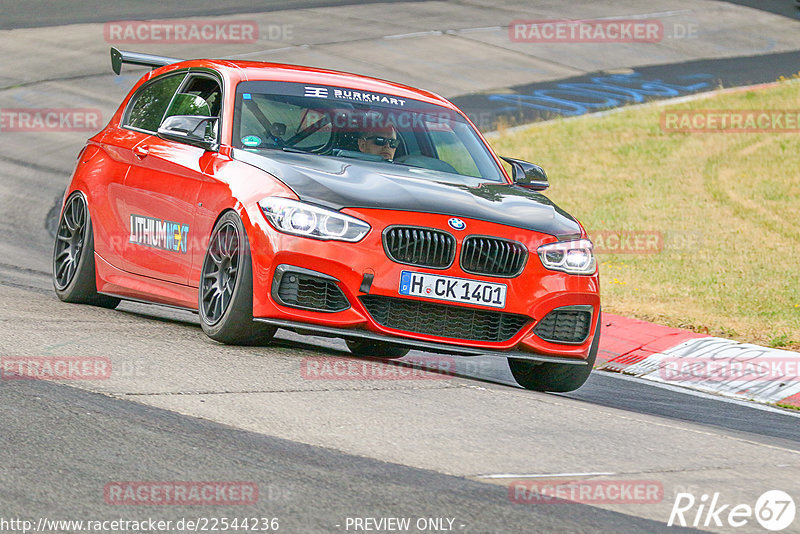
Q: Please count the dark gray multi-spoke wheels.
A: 2